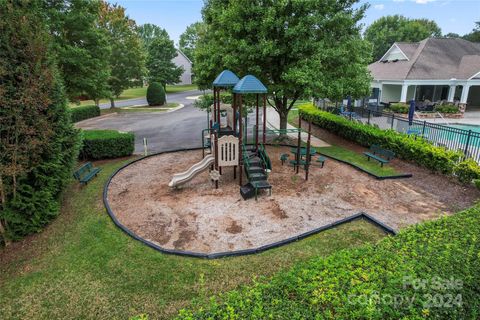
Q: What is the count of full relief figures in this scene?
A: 0